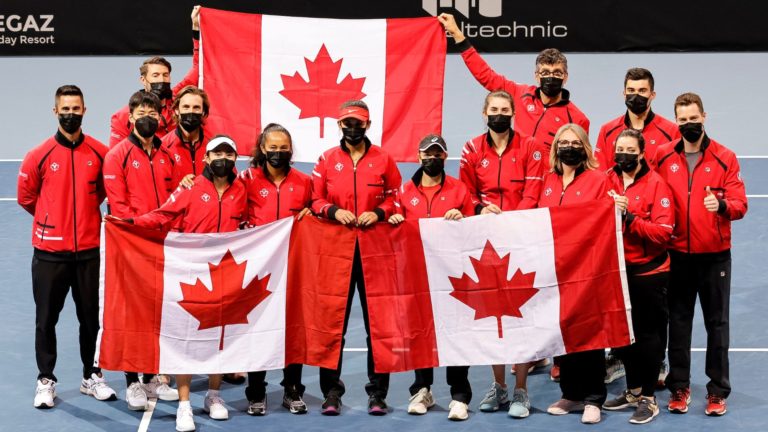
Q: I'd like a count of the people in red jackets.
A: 14